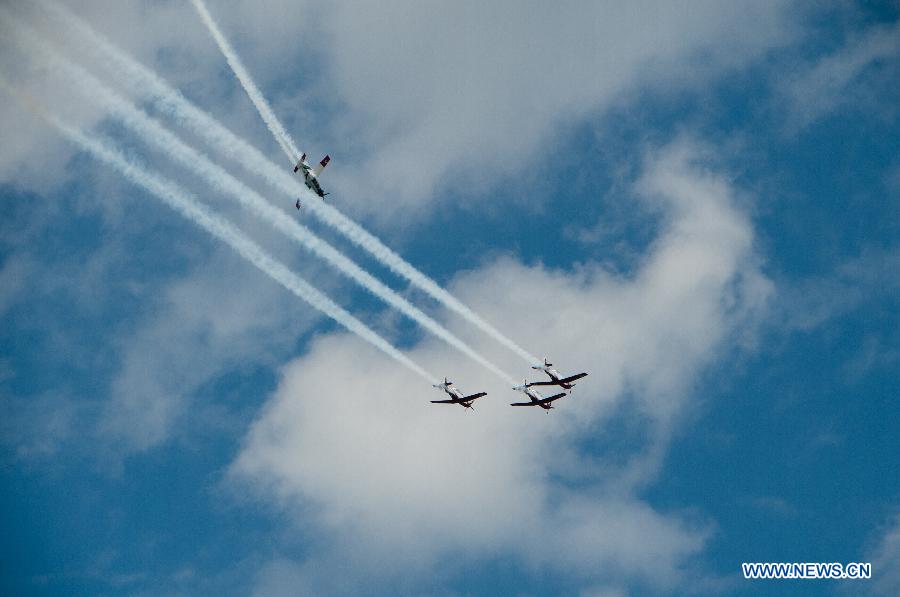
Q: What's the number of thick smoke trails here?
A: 4